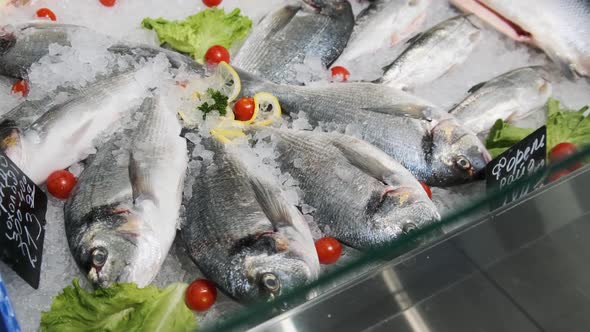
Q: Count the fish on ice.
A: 11